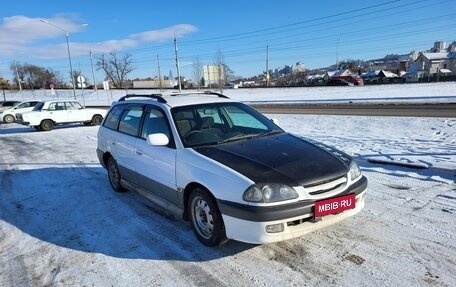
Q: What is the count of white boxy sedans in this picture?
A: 1